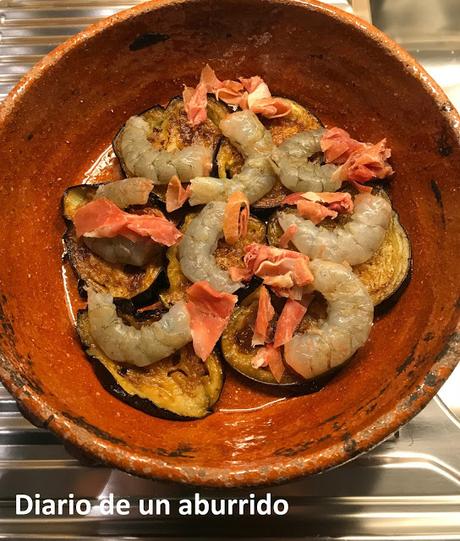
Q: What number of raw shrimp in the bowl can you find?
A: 8